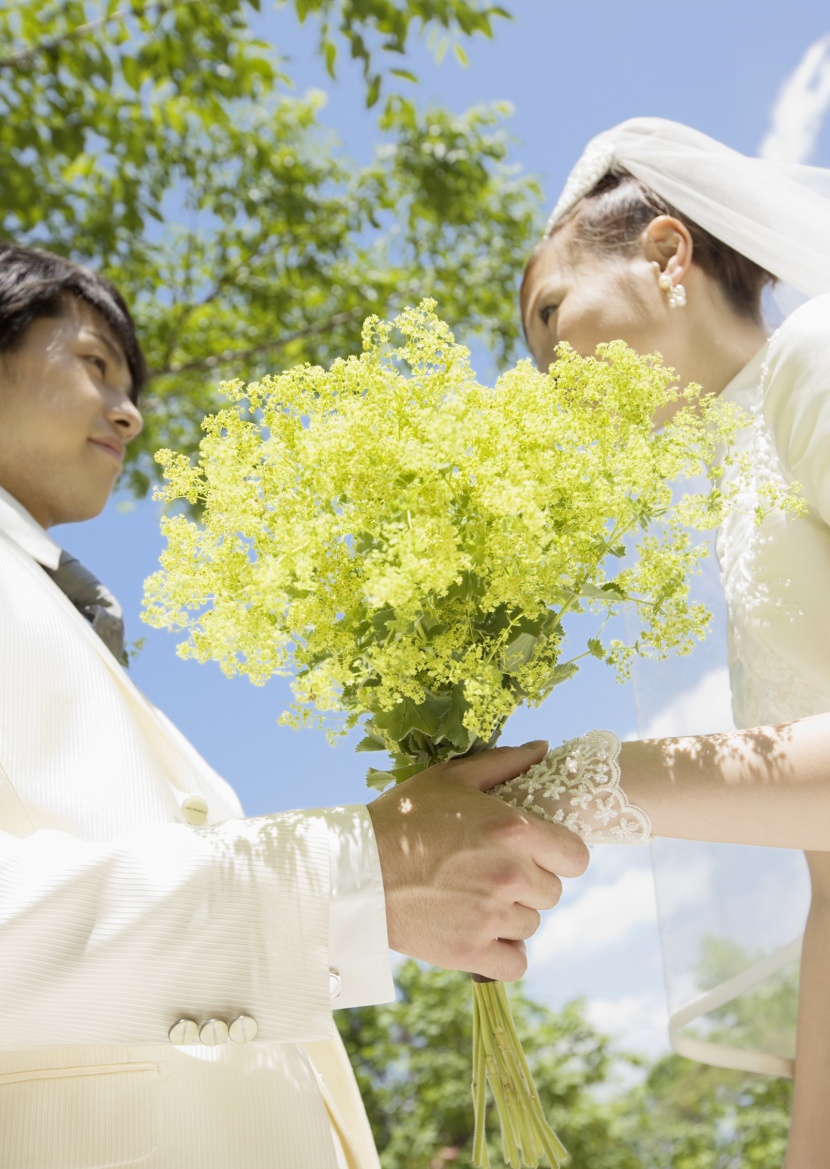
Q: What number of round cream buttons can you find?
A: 4